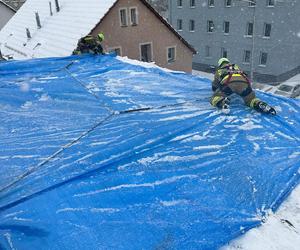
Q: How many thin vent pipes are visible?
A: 4